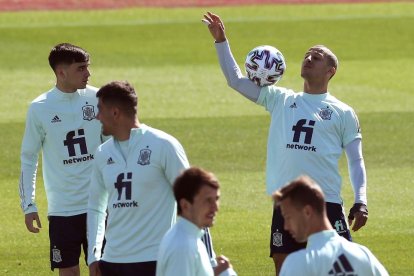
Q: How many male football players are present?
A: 5